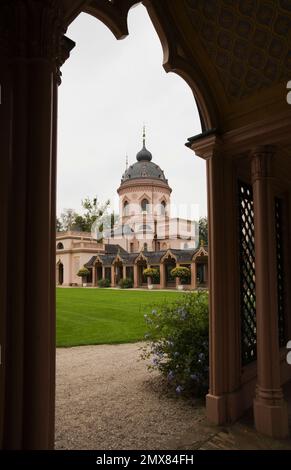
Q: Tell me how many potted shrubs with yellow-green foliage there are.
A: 3